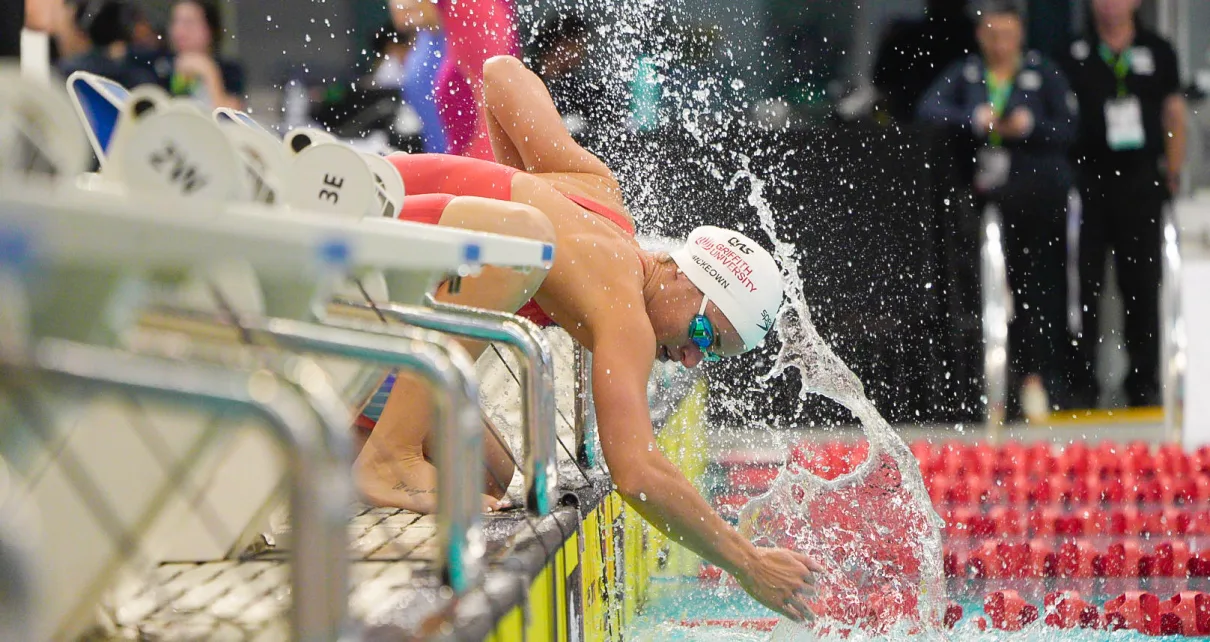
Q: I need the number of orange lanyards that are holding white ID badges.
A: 0